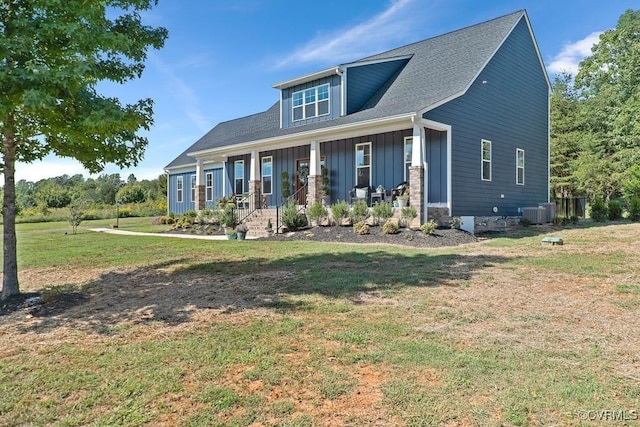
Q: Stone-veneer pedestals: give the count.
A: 4